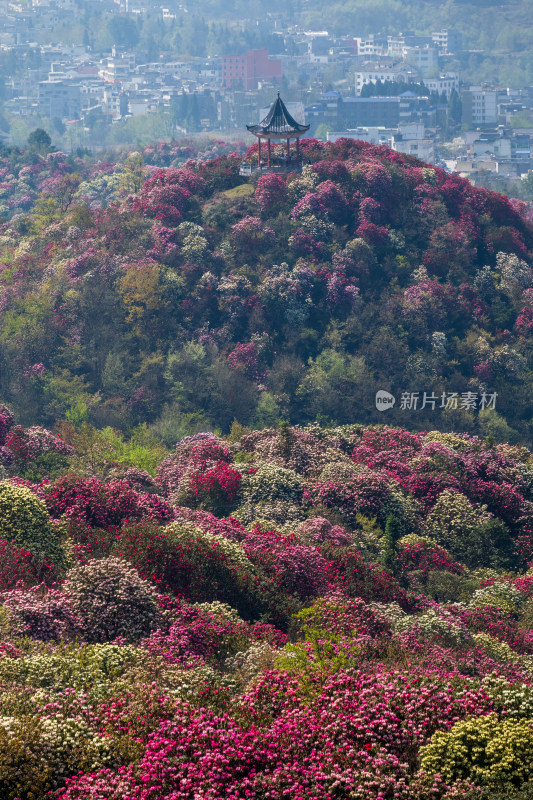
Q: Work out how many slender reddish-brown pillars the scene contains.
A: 4